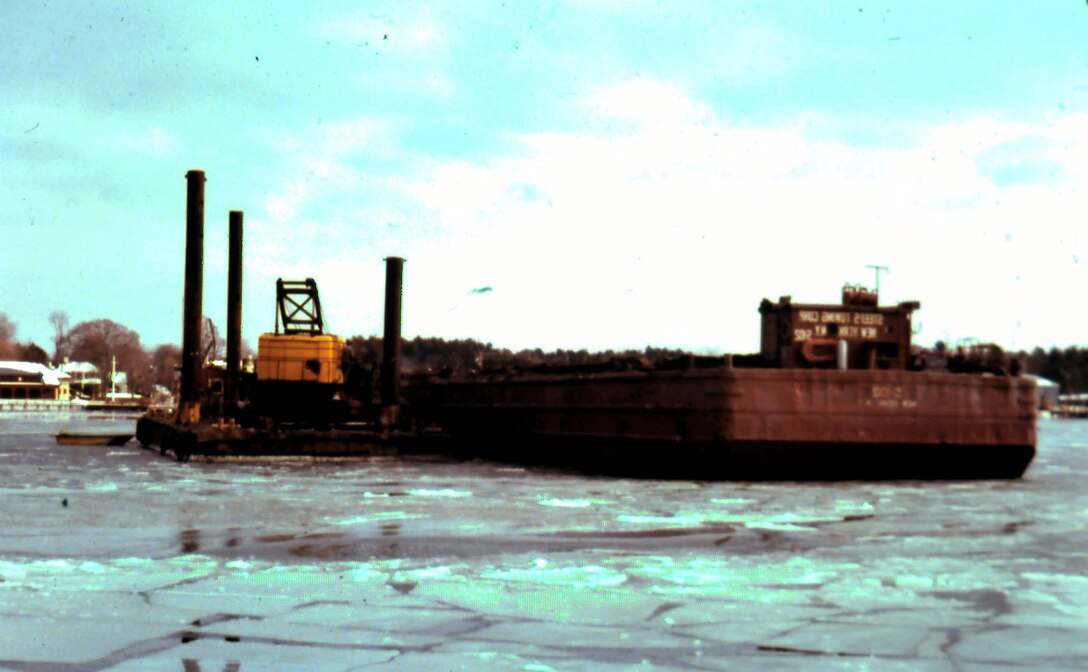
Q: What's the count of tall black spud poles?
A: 3